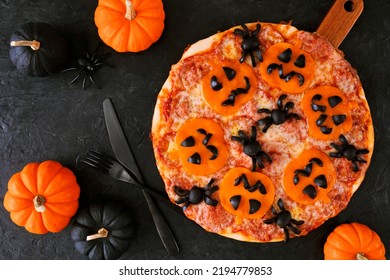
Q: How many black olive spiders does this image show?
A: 6